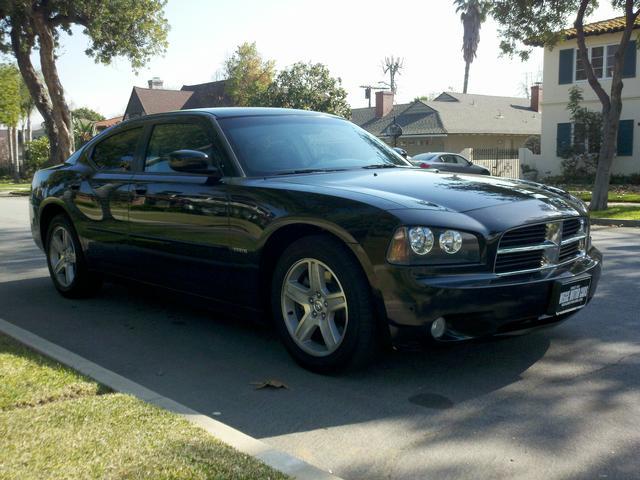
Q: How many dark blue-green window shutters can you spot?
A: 4